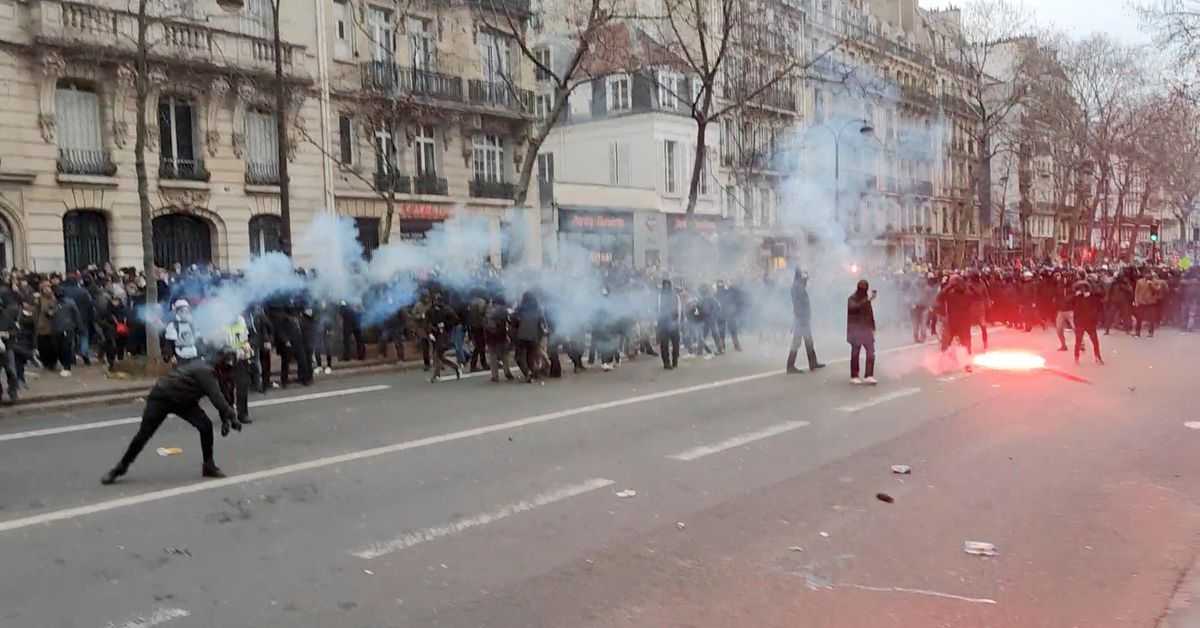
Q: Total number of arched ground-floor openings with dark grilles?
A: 3